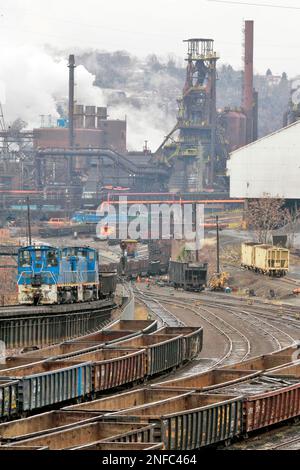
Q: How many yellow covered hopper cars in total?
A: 2